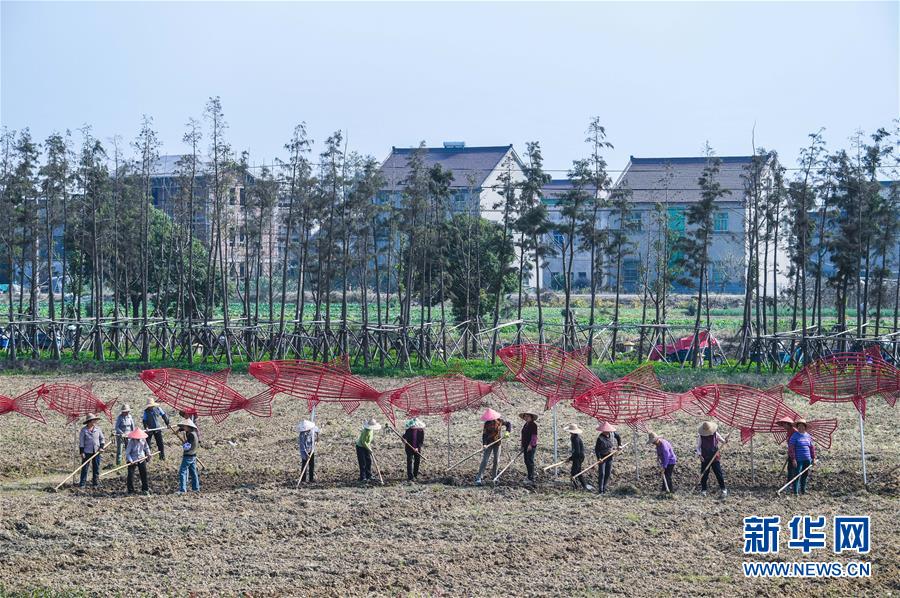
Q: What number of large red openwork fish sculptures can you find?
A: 9